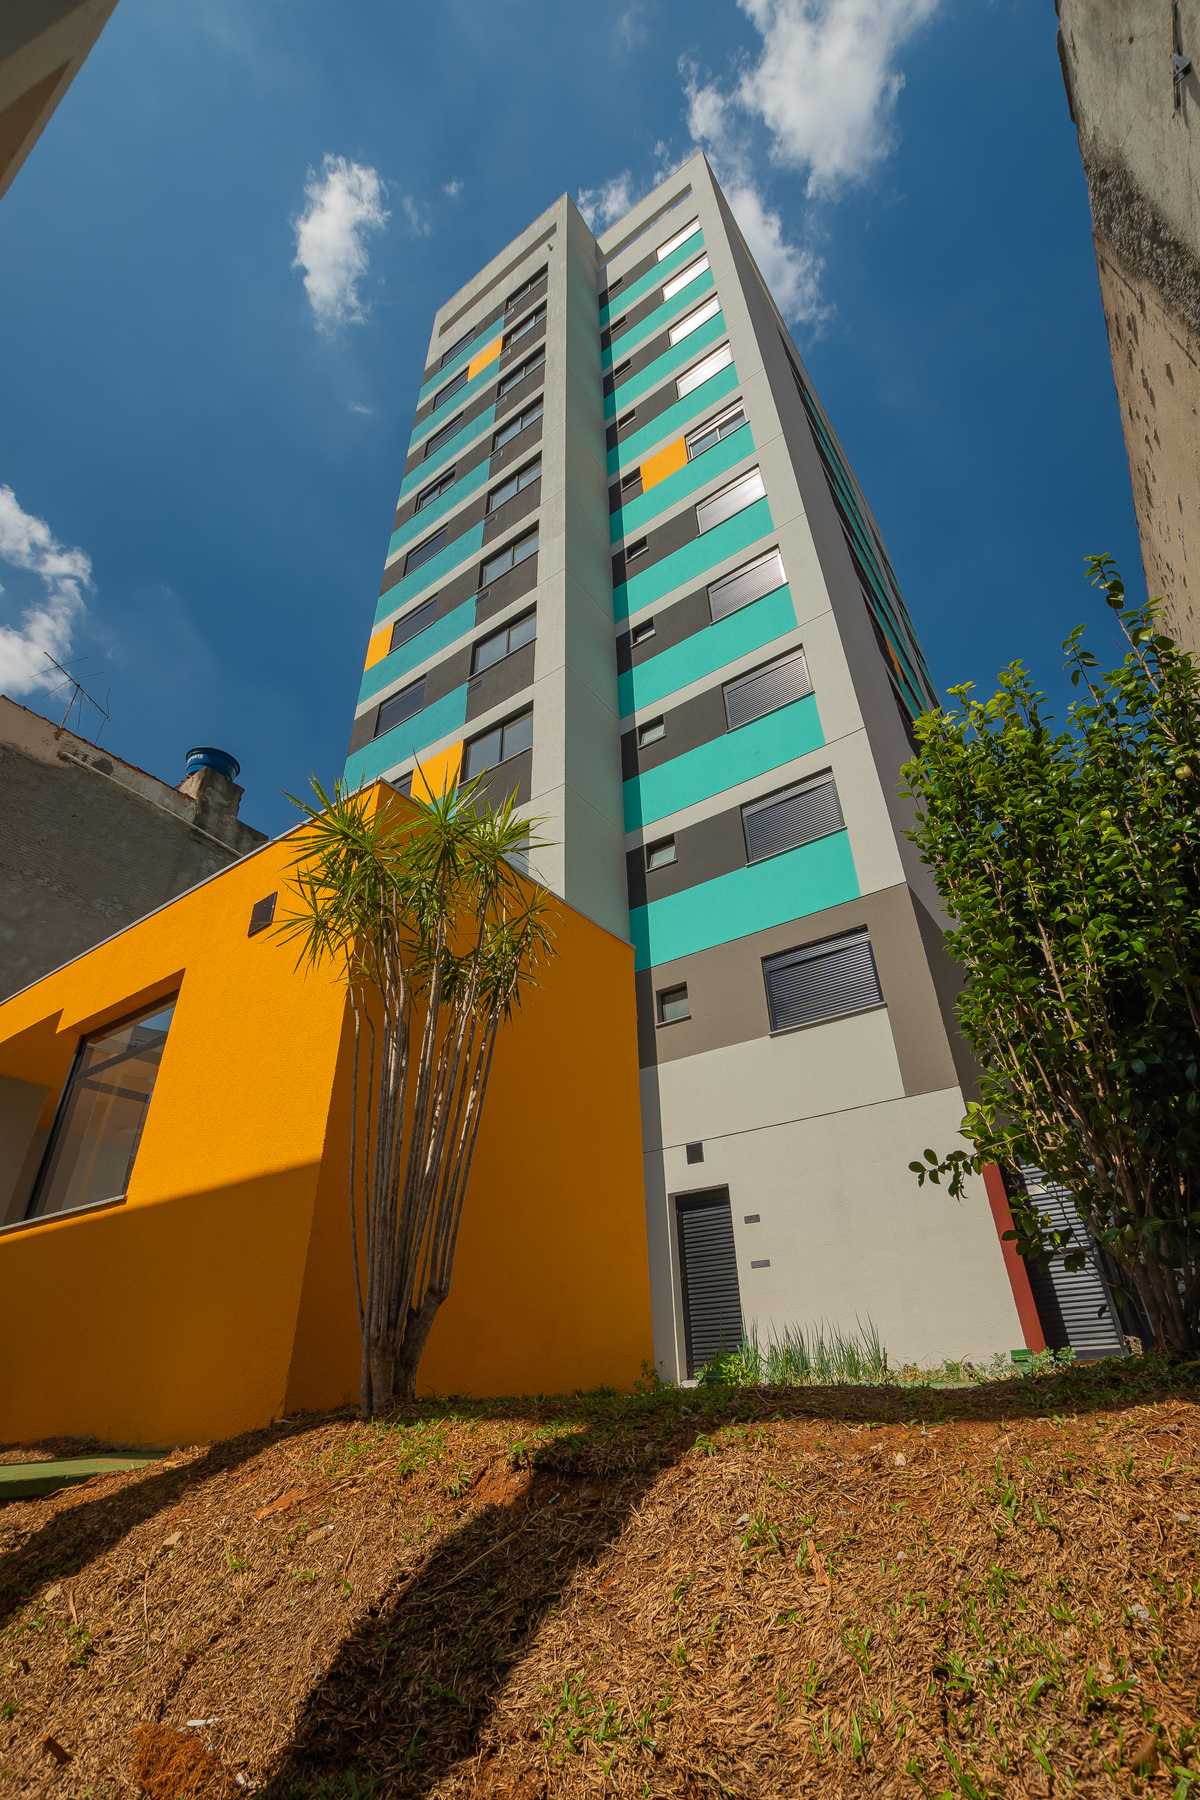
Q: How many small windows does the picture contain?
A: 10